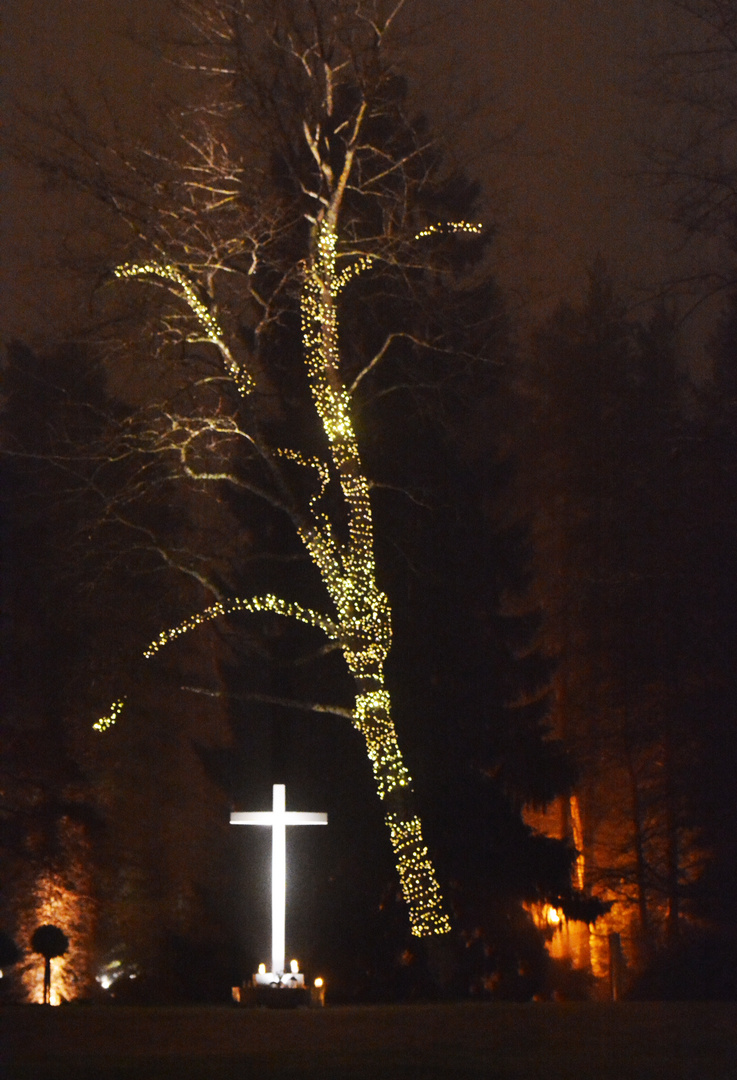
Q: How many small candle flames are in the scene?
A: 3